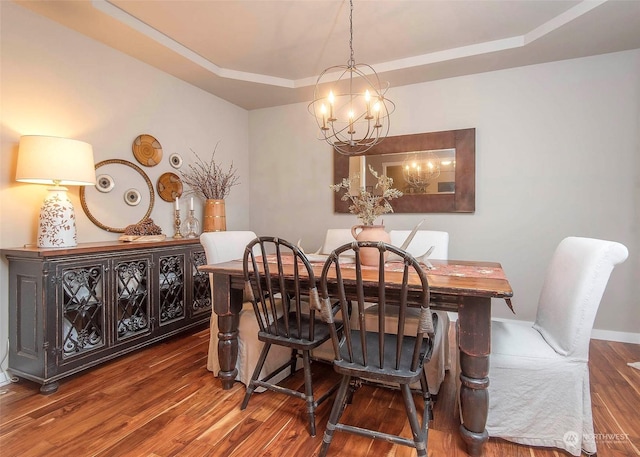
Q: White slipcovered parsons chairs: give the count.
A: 4